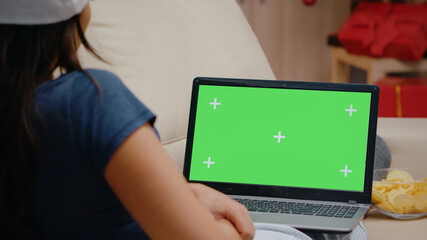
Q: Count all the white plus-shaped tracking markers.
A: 5